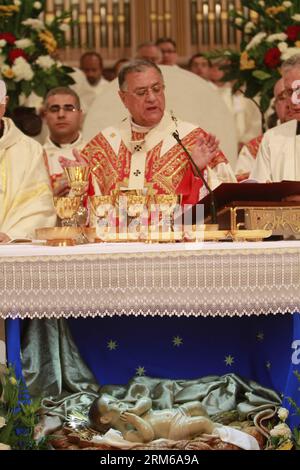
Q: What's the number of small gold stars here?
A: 6